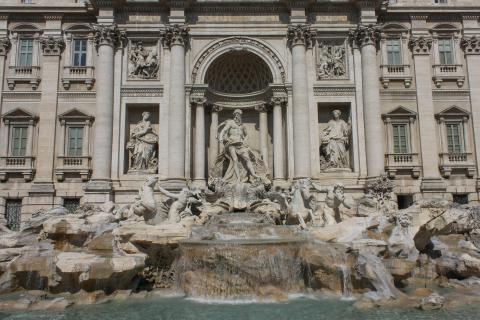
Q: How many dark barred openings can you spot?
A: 4